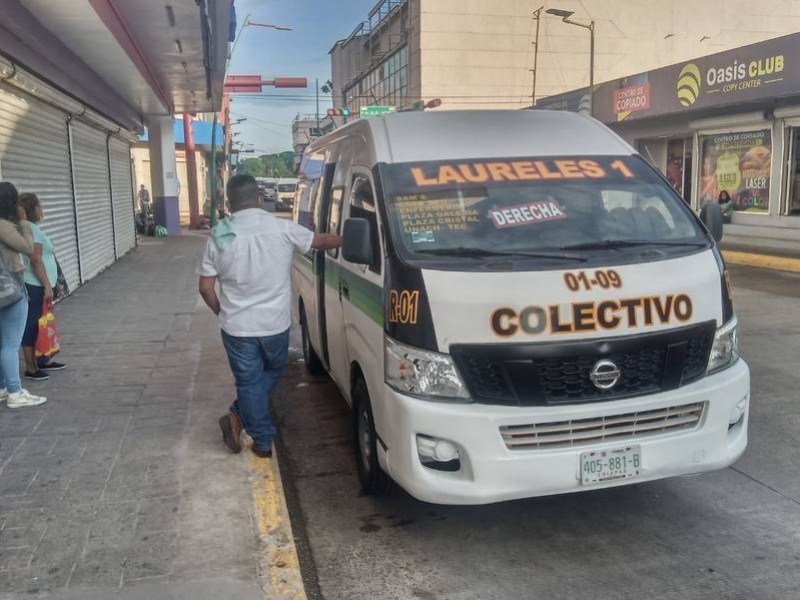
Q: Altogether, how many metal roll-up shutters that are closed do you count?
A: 3